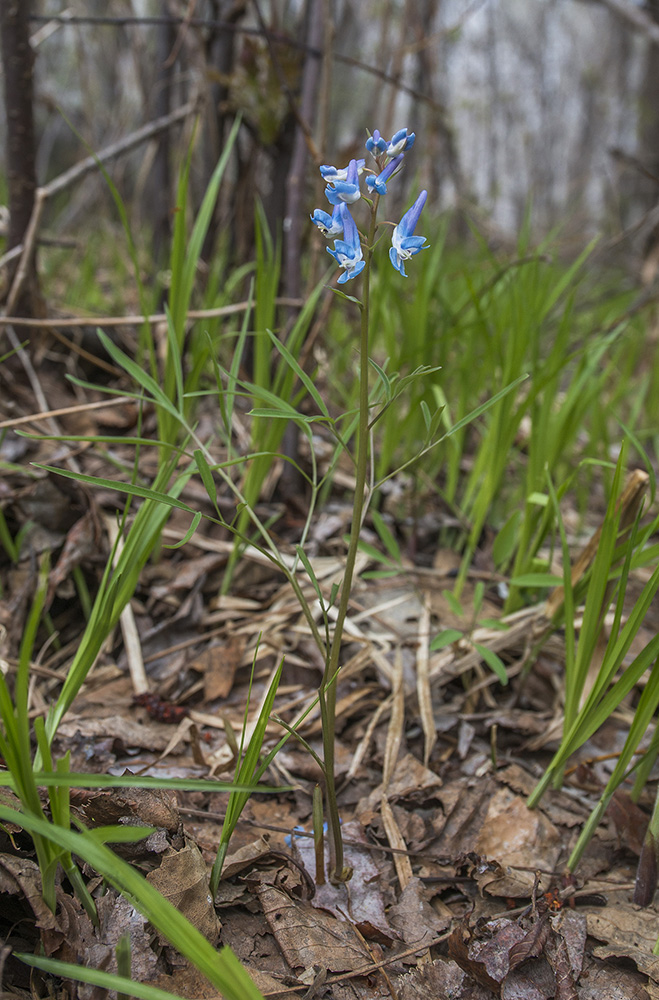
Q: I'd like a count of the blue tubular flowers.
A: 8